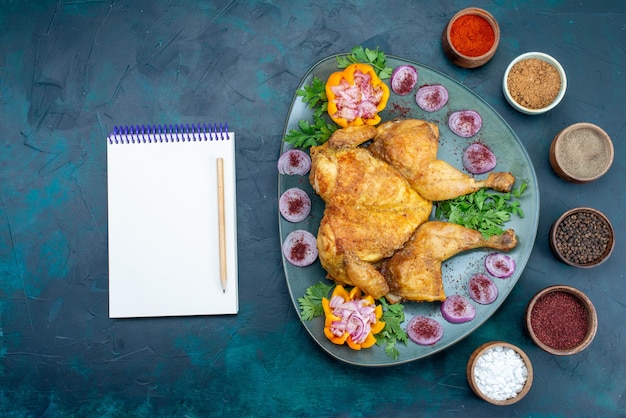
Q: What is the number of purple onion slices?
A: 11